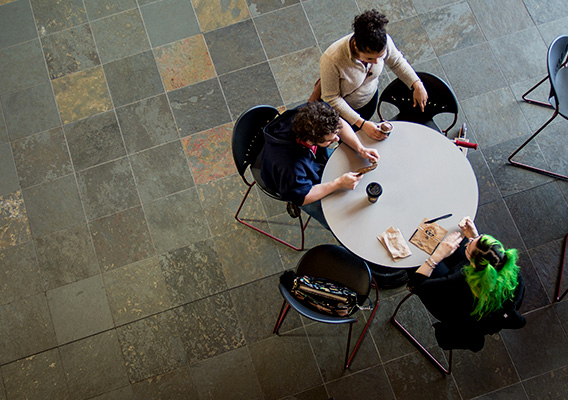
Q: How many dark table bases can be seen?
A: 1